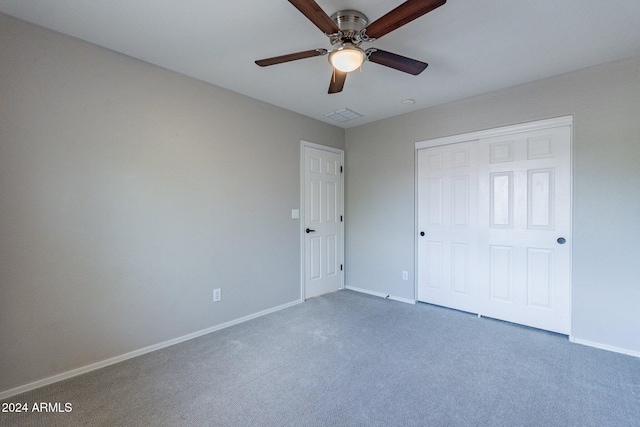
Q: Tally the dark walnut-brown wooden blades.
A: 5